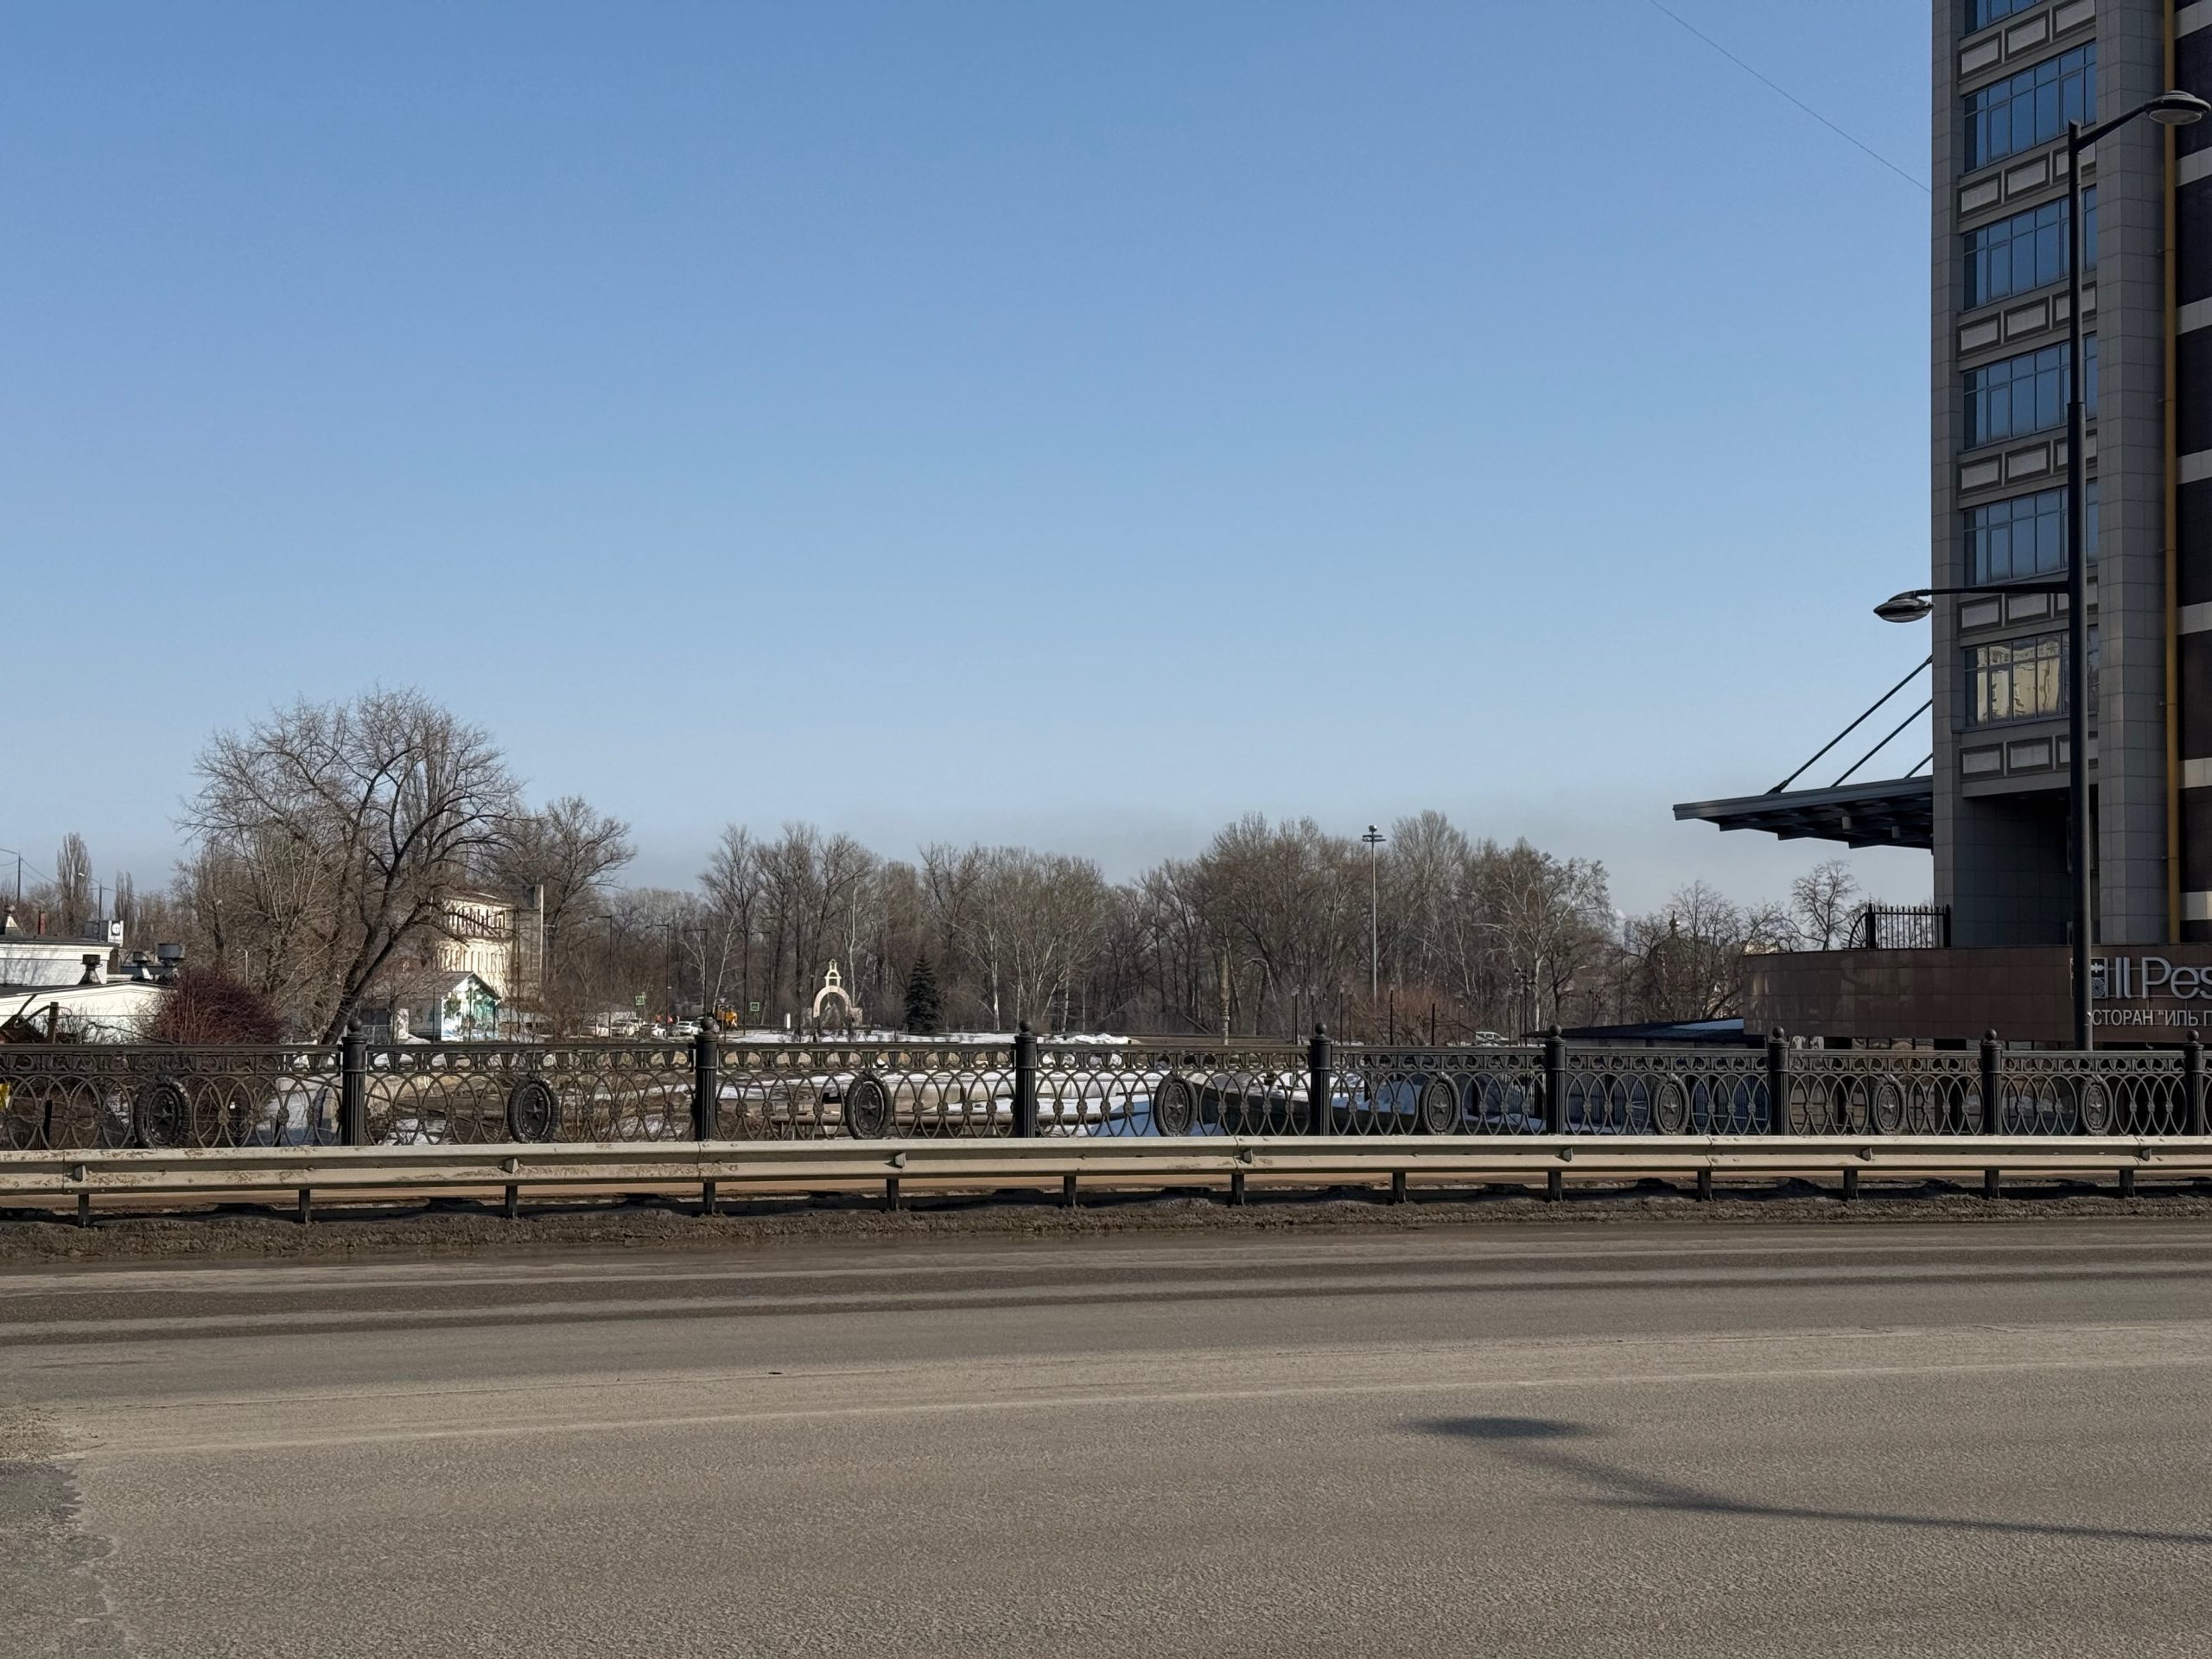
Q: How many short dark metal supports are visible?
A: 13